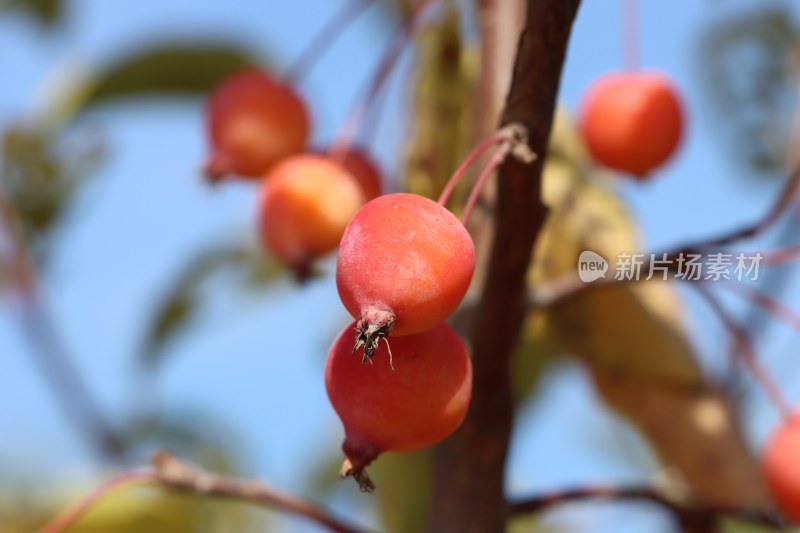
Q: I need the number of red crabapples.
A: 7